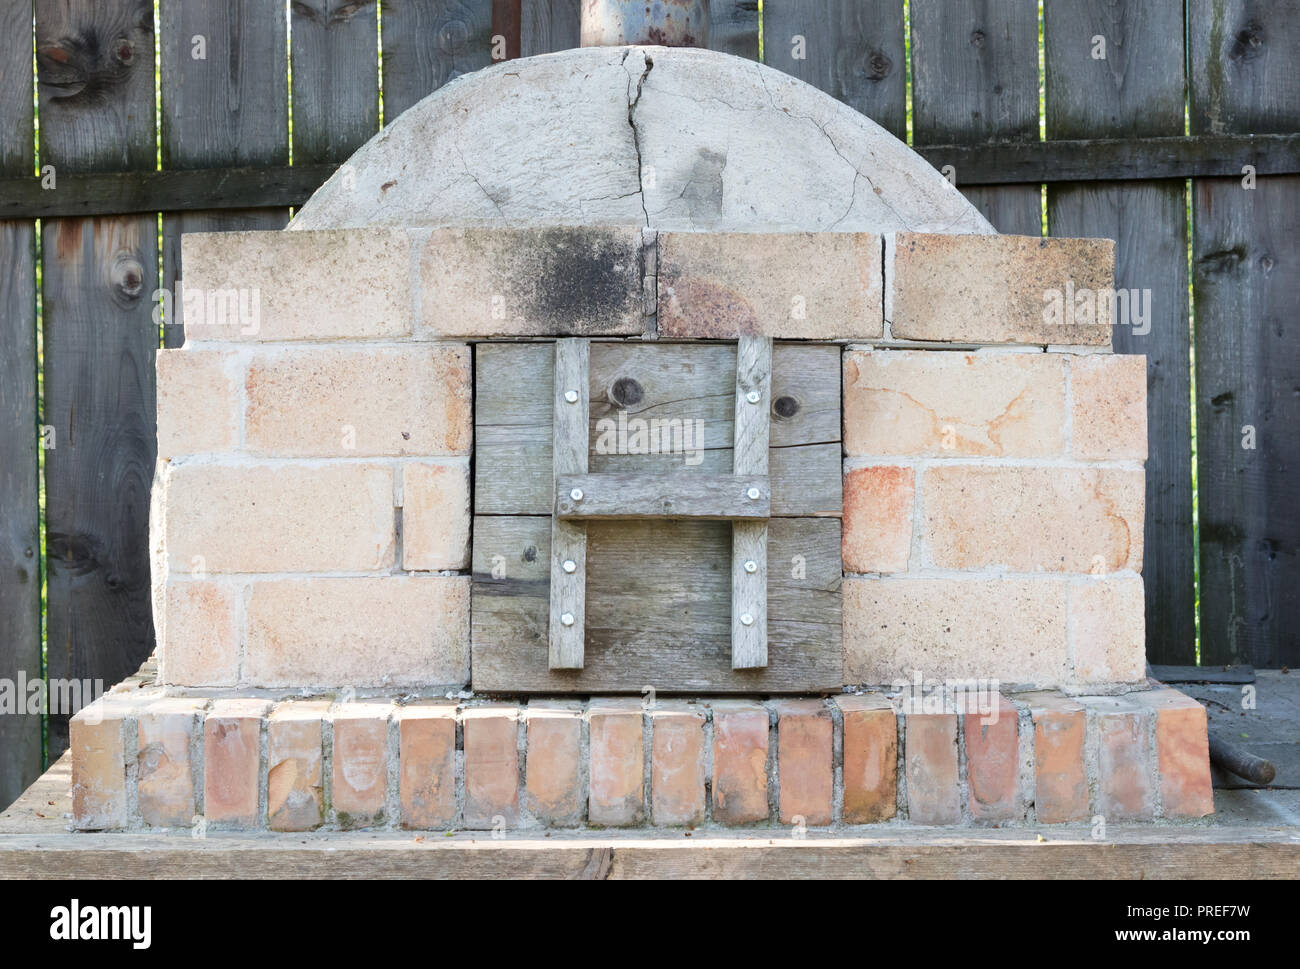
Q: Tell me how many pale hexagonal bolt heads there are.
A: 8